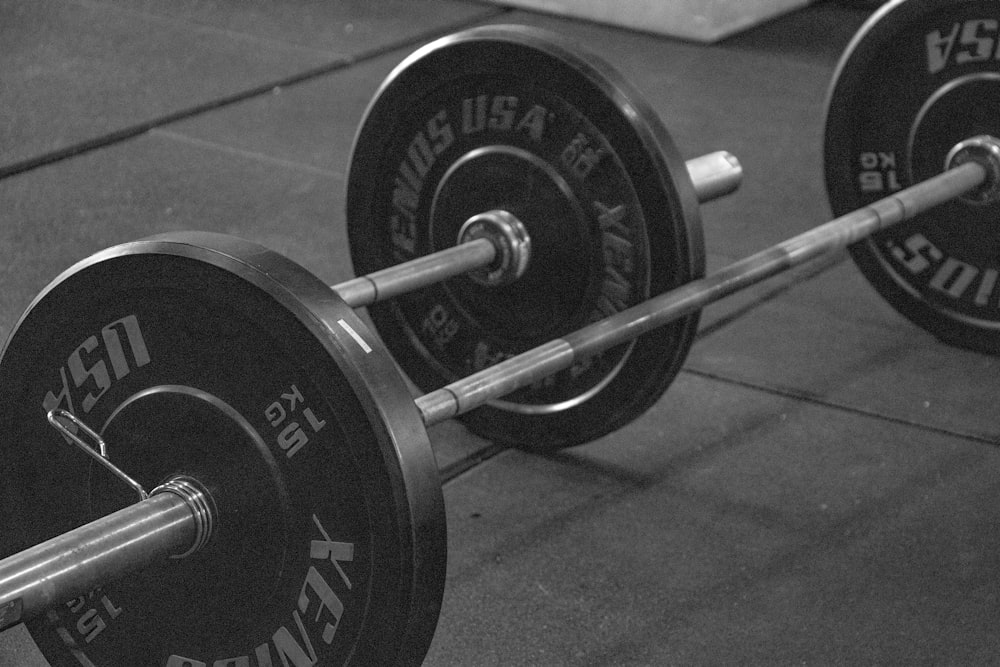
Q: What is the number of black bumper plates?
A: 3